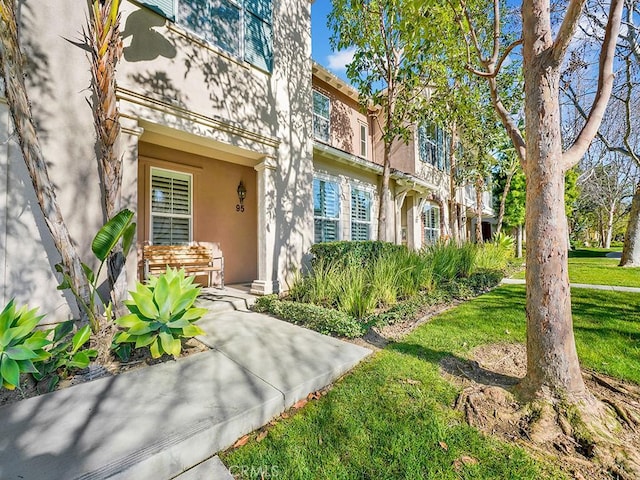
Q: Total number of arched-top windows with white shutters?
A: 1